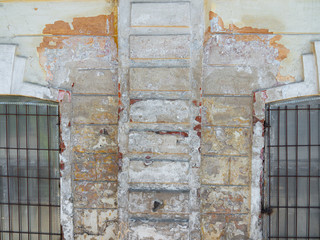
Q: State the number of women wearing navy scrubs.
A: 0